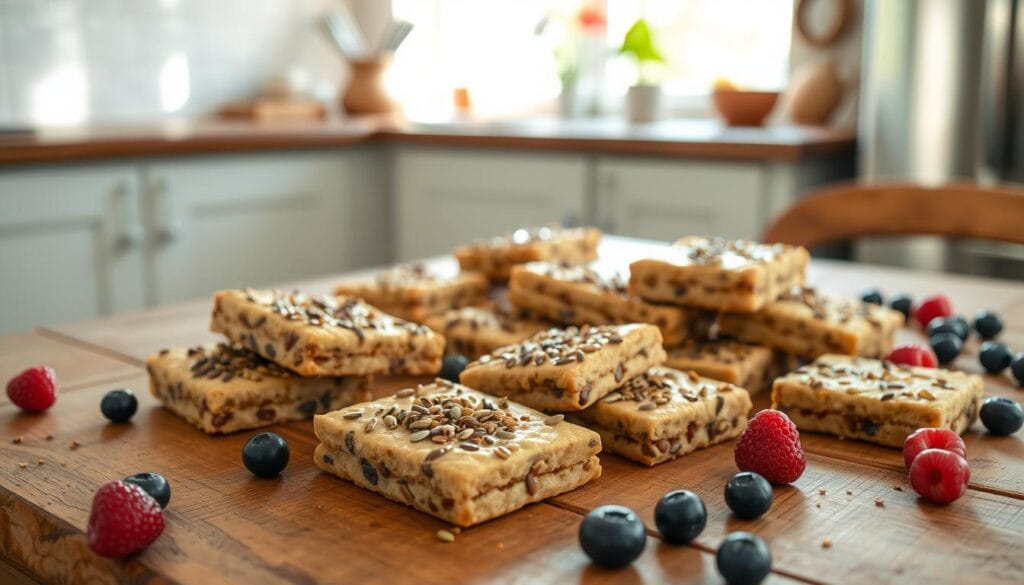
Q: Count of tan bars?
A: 13